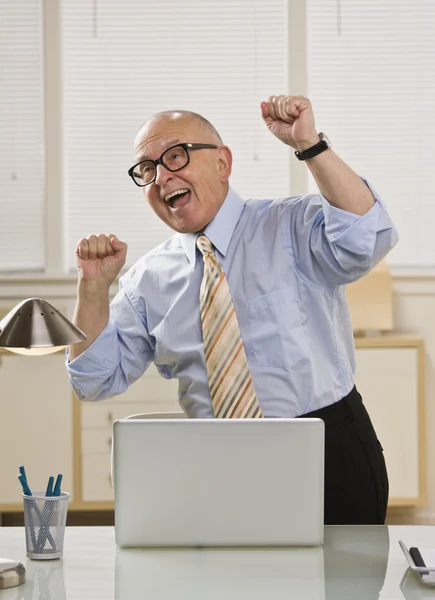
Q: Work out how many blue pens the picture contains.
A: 4